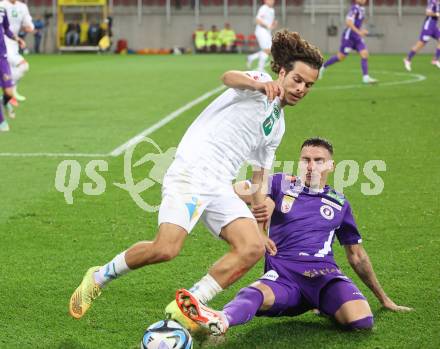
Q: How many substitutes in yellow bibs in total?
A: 3